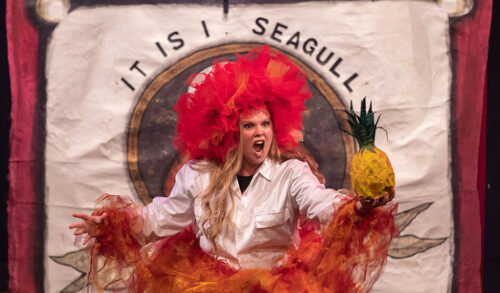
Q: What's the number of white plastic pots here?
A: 0